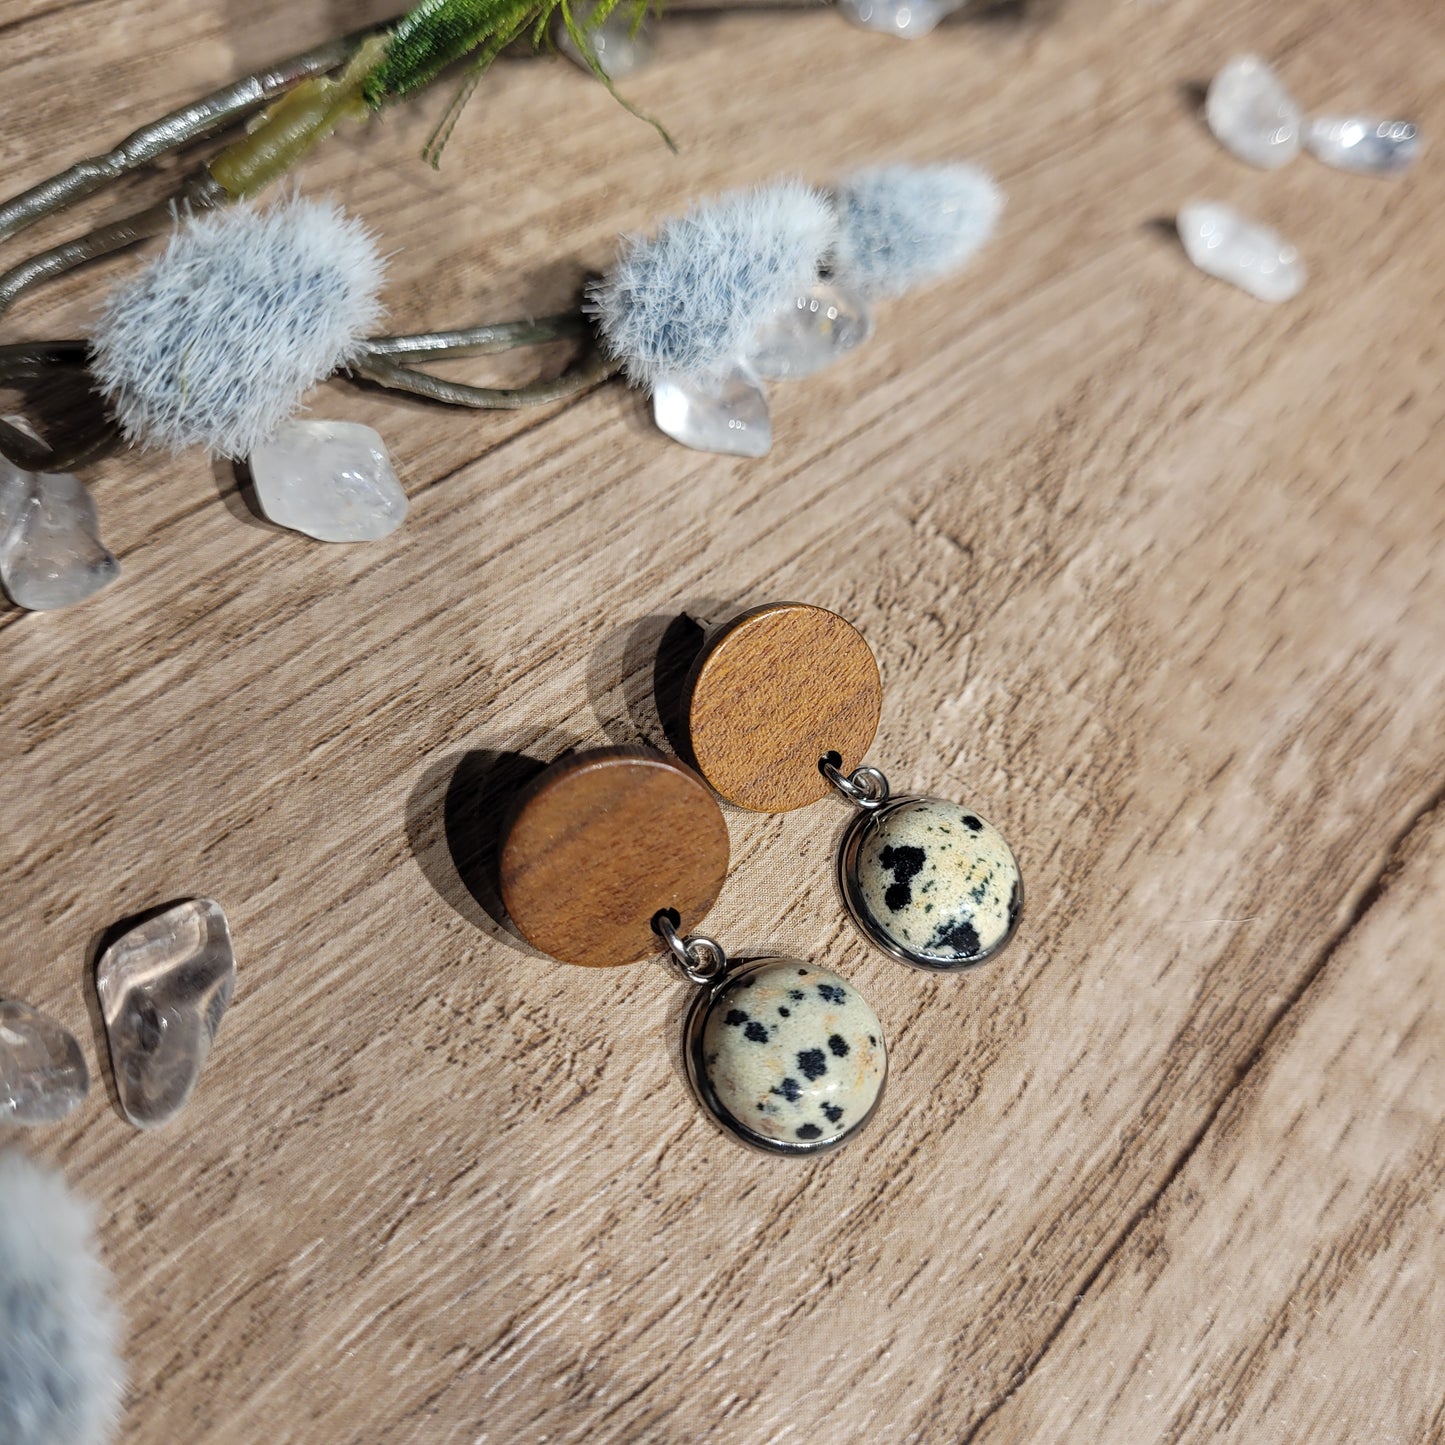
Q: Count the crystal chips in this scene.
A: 11